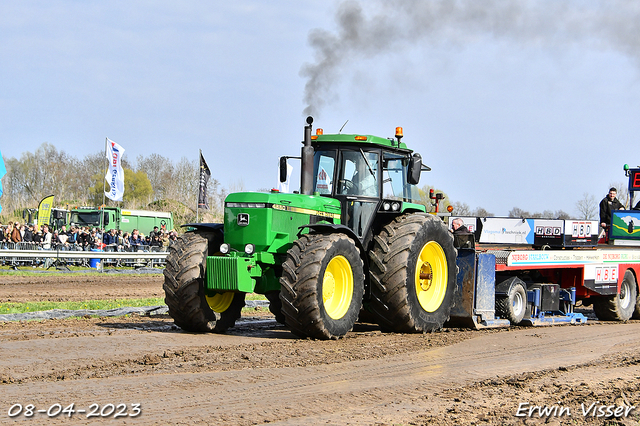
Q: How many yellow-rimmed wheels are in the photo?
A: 3